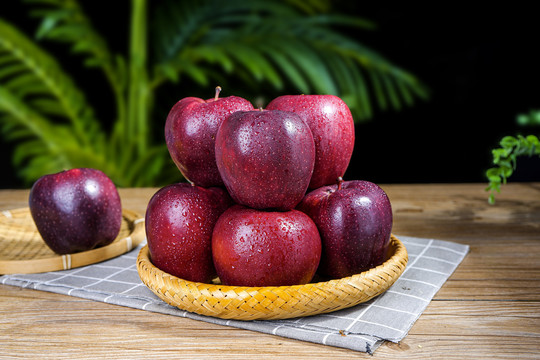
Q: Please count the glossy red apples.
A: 7